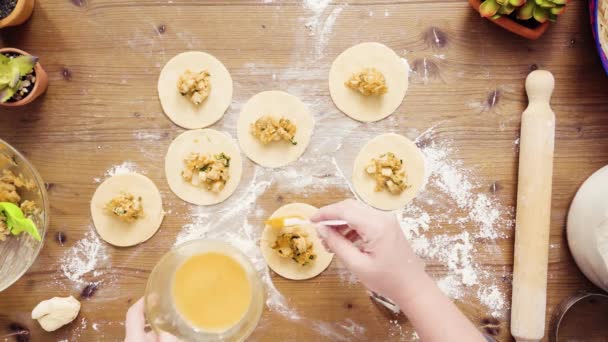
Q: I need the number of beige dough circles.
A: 7